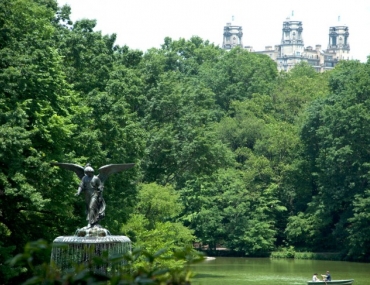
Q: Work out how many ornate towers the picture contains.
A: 3